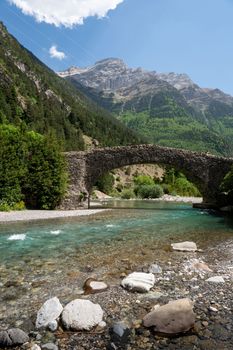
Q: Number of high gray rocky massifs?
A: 1